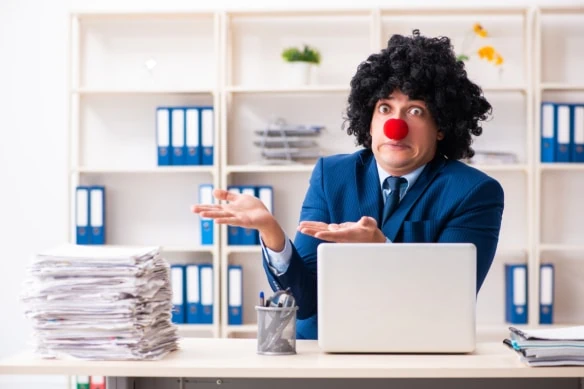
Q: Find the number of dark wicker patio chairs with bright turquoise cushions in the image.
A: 0